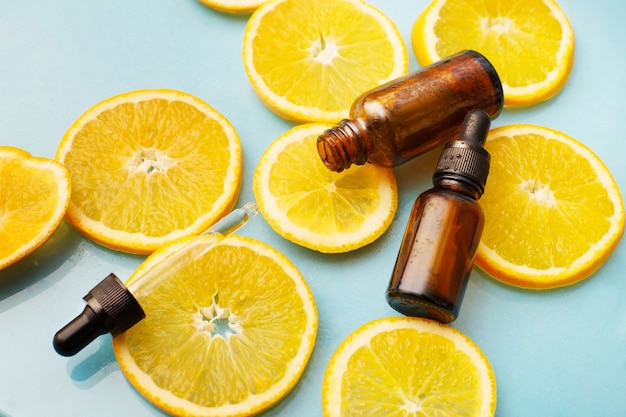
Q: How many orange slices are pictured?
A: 9